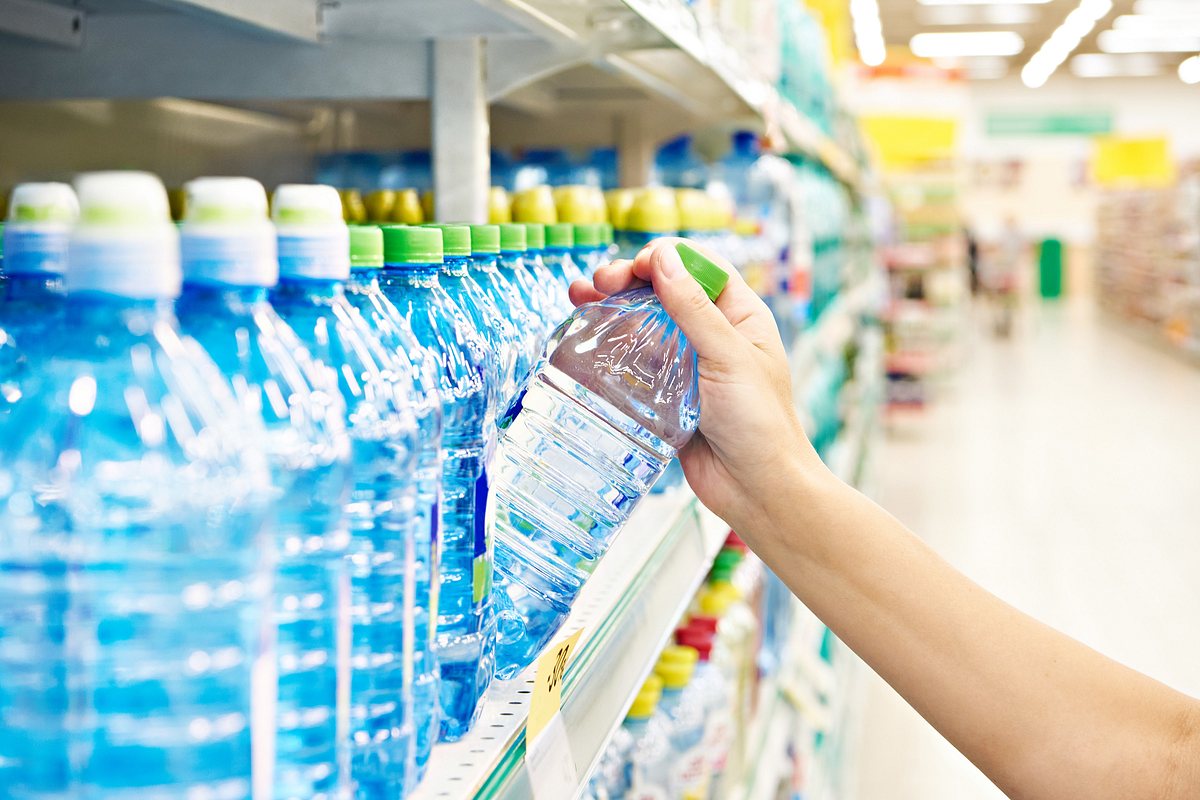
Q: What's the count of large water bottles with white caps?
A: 4